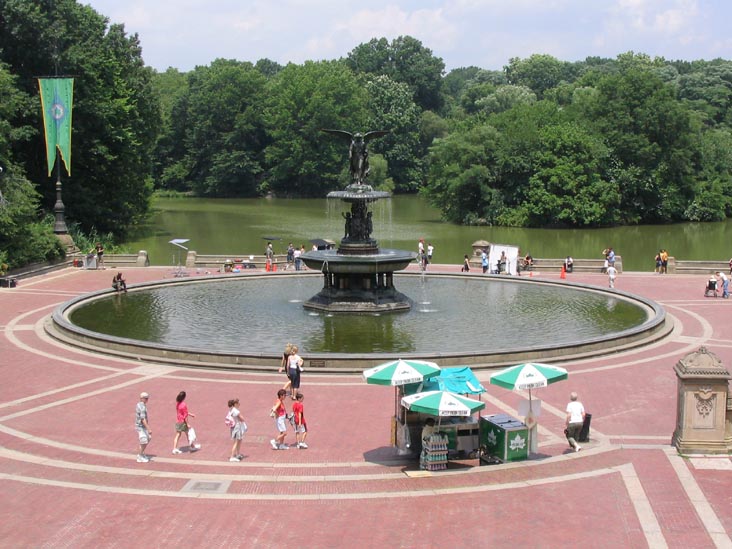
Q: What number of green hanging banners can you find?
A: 1